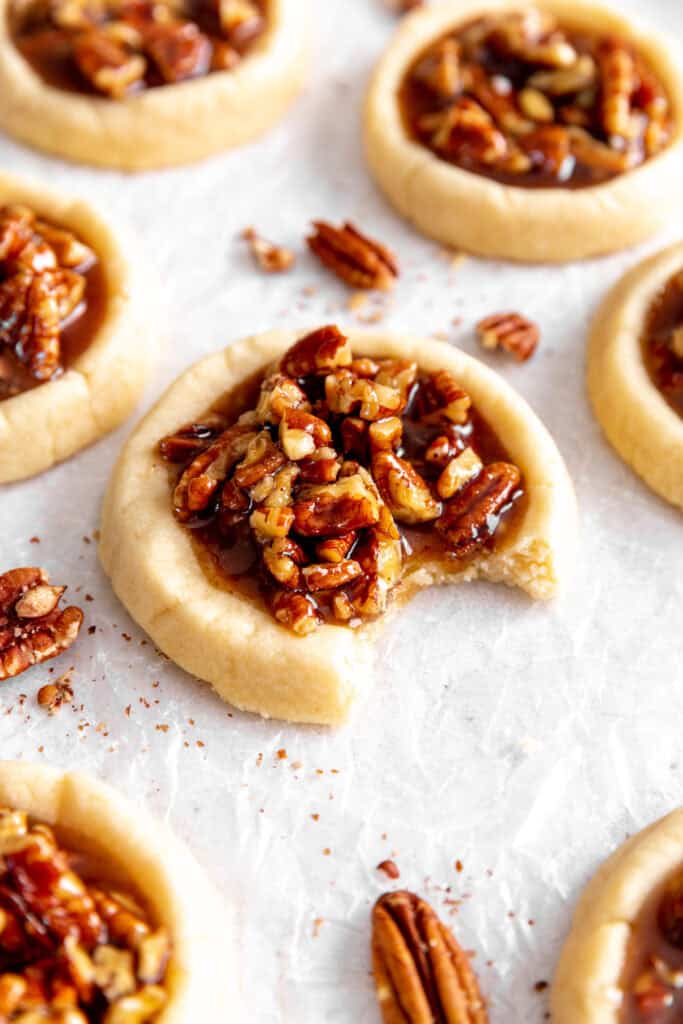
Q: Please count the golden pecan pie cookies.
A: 7